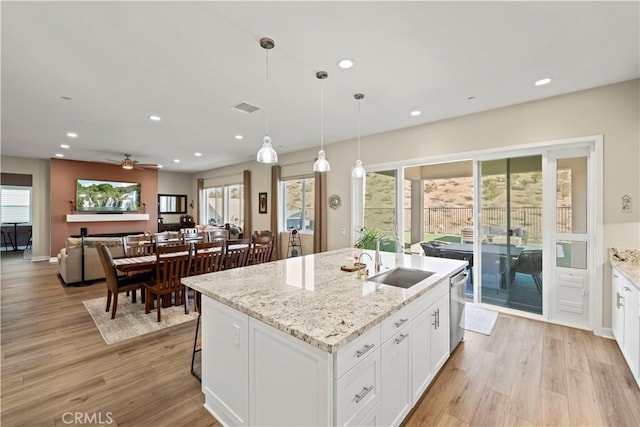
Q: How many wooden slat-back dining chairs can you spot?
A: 8